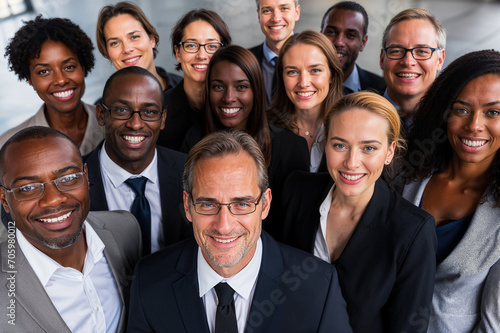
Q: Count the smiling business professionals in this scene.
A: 13